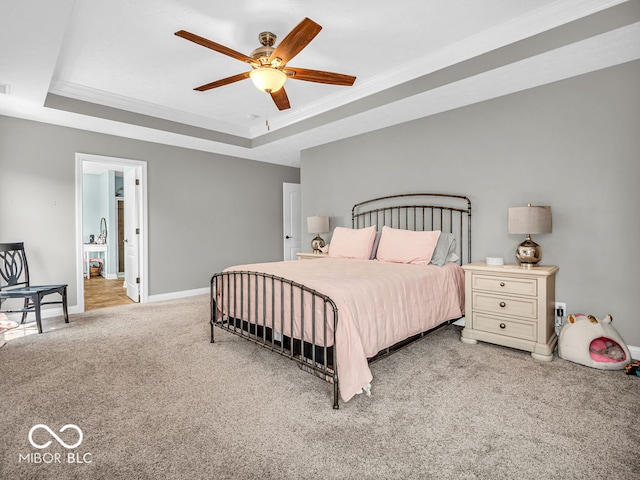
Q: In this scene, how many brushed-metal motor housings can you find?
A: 1